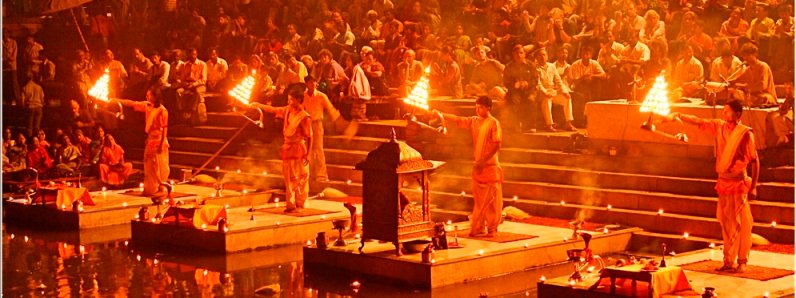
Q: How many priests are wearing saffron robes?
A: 4